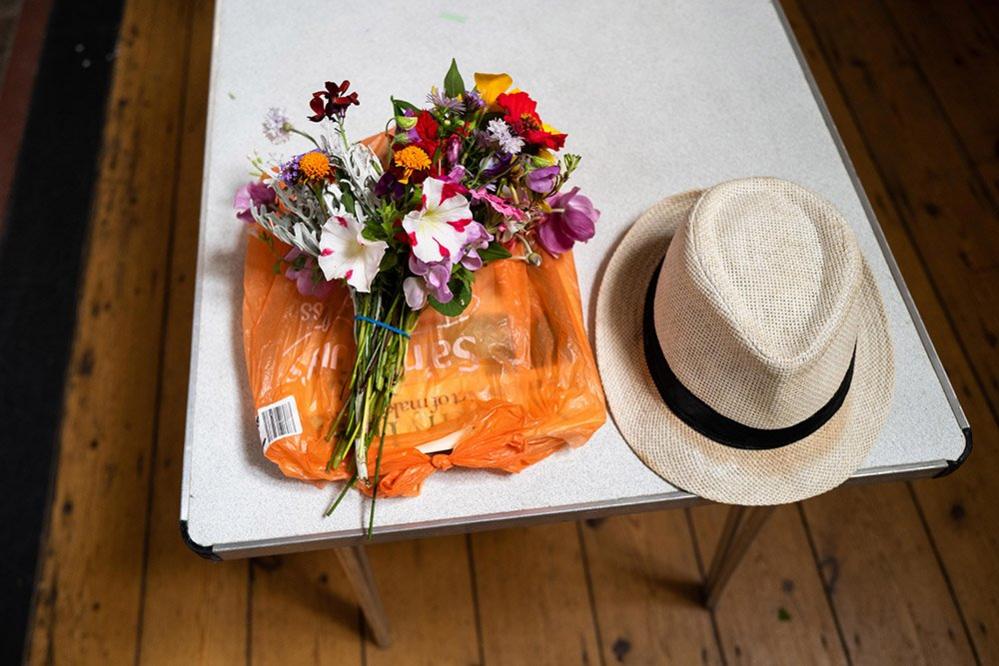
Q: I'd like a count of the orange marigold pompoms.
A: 2